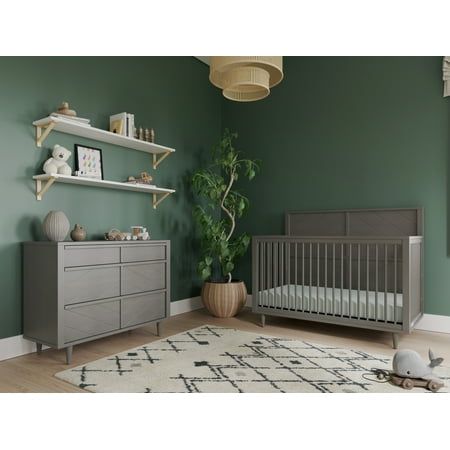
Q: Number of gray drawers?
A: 6